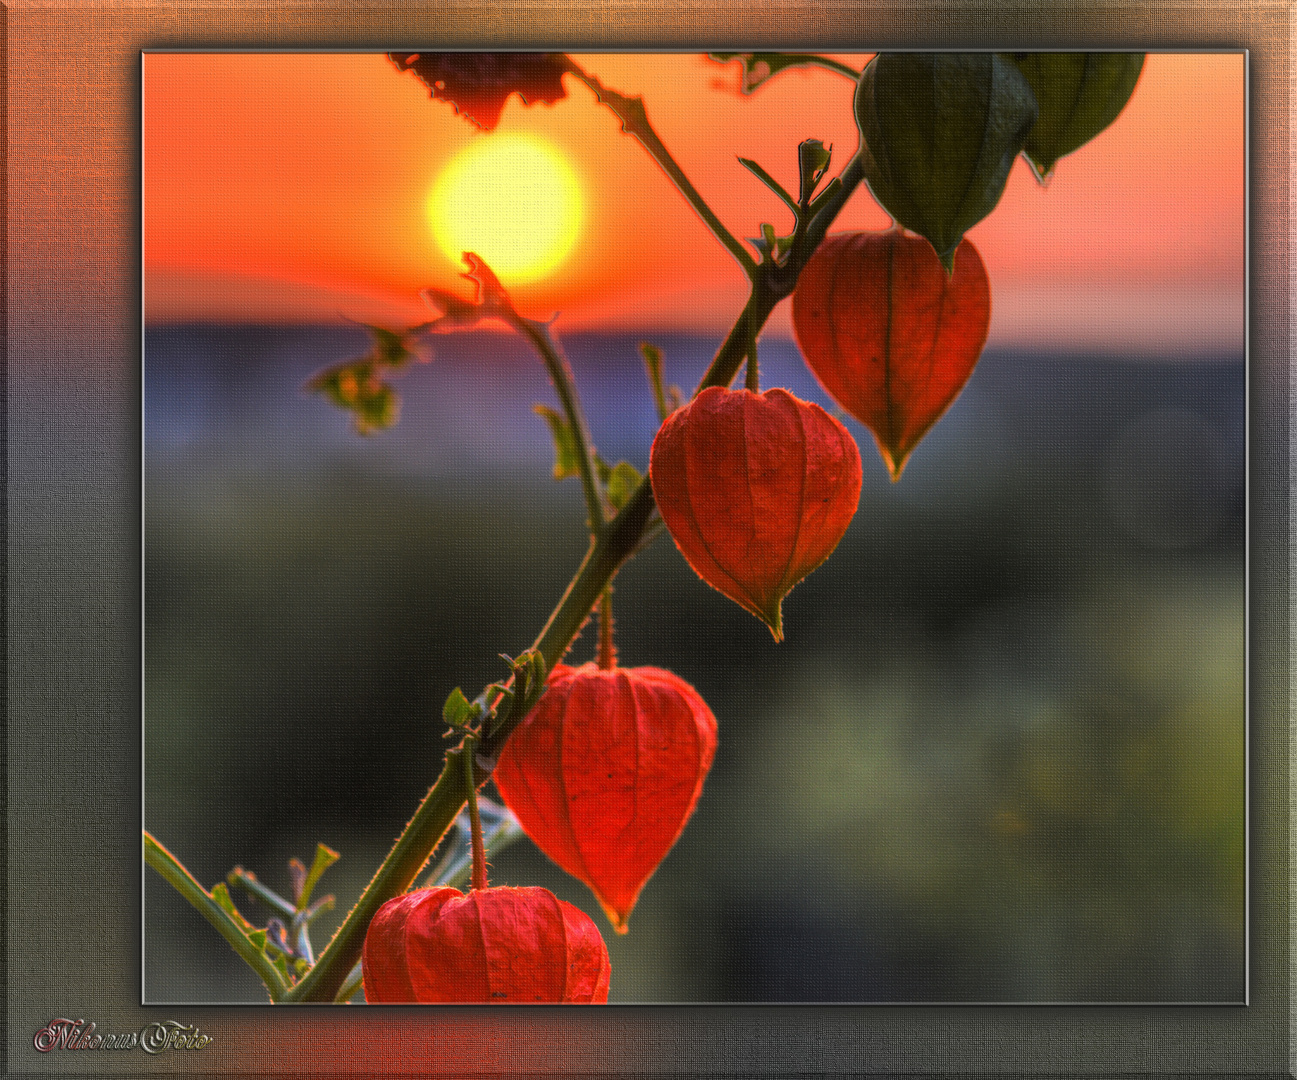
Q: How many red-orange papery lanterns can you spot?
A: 4